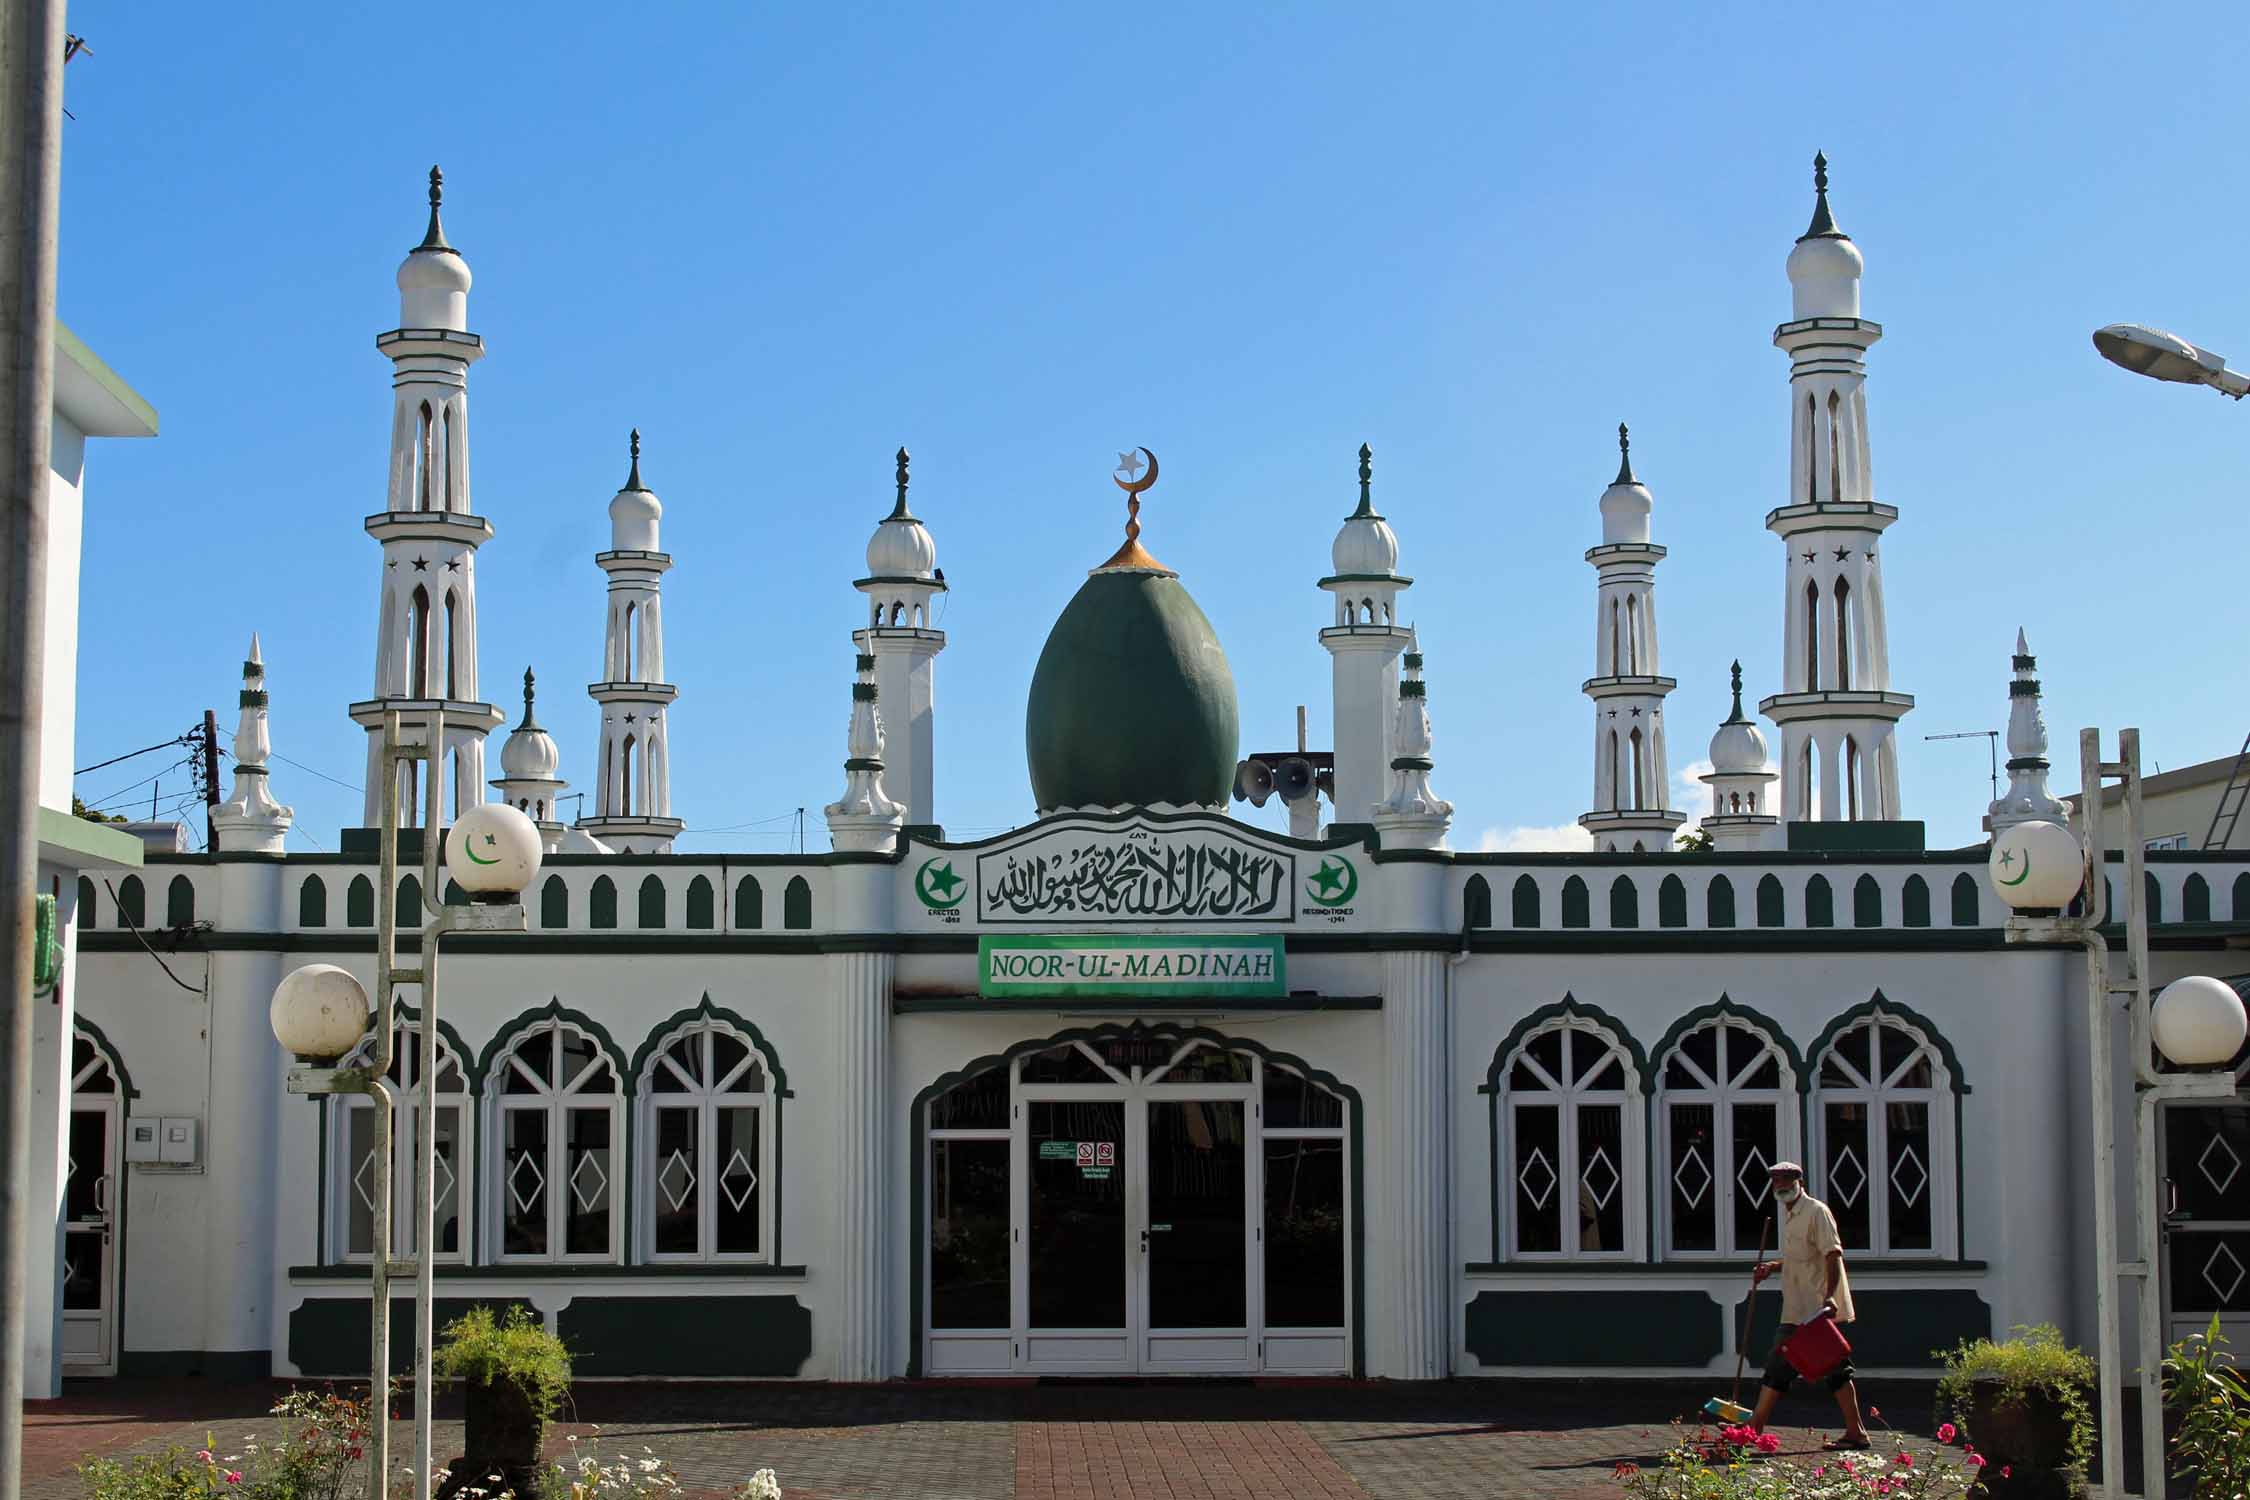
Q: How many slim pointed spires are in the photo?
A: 12